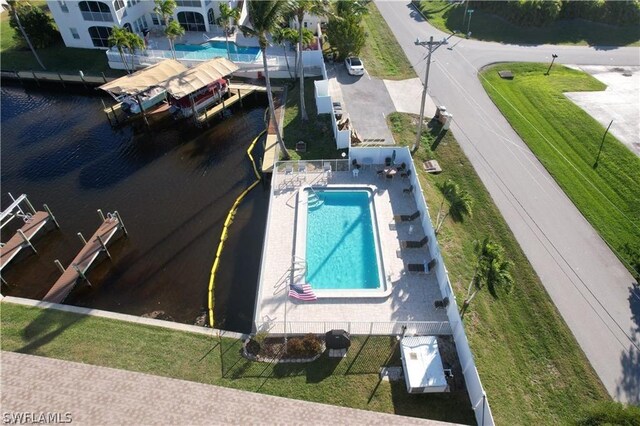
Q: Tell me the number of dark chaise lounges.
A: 3